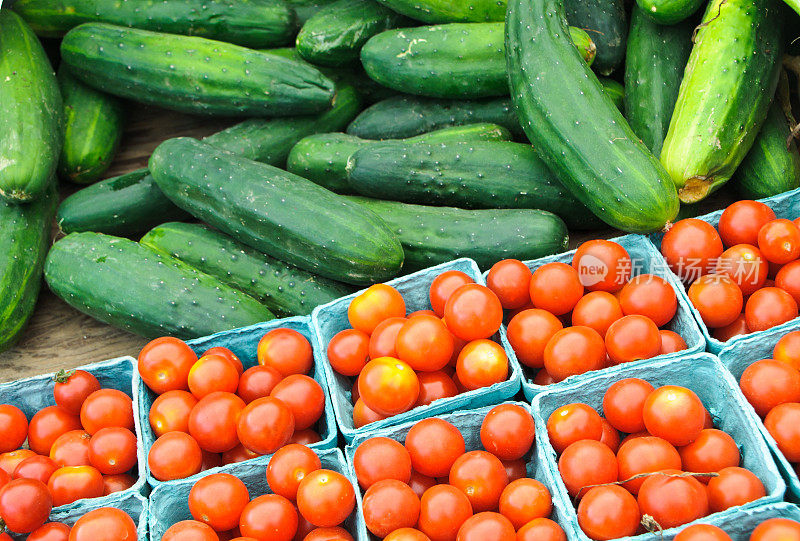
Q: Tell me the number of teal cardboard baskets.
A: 11